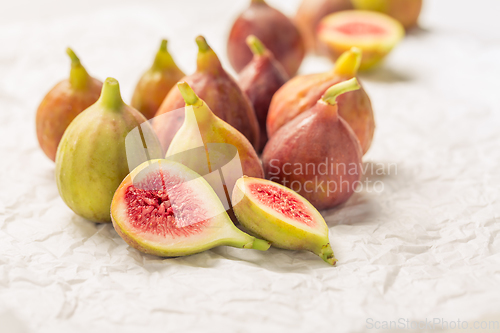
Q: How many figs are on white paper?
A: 14